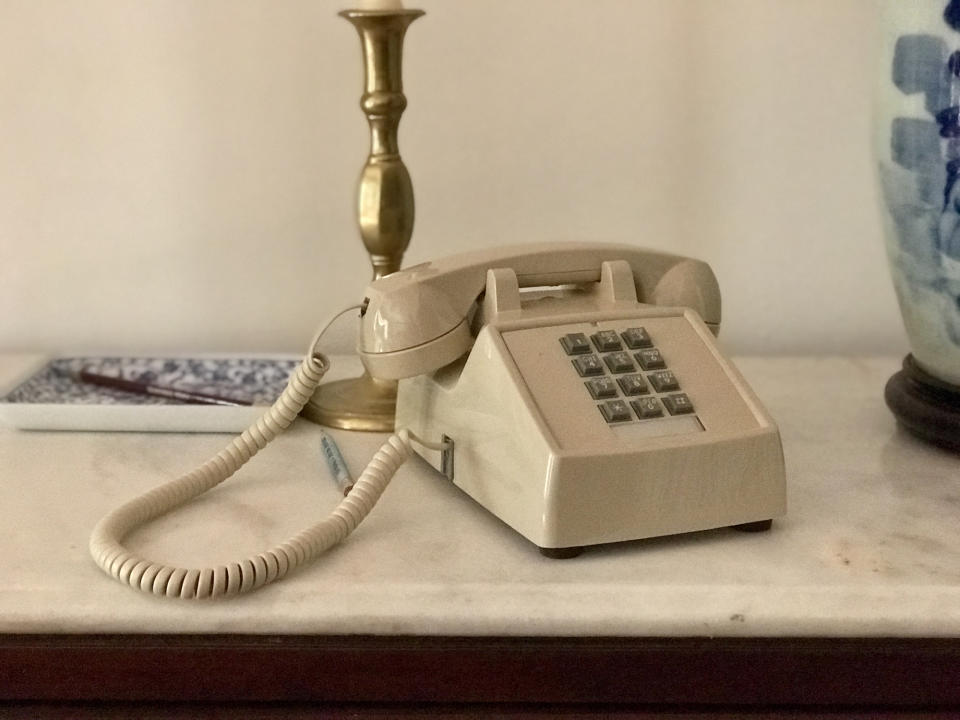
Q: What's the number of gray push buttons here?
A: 12